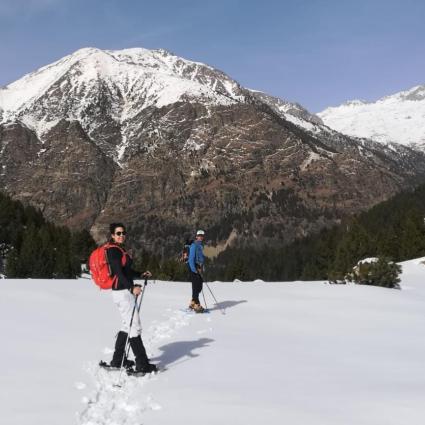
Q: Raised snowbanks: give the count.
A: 1